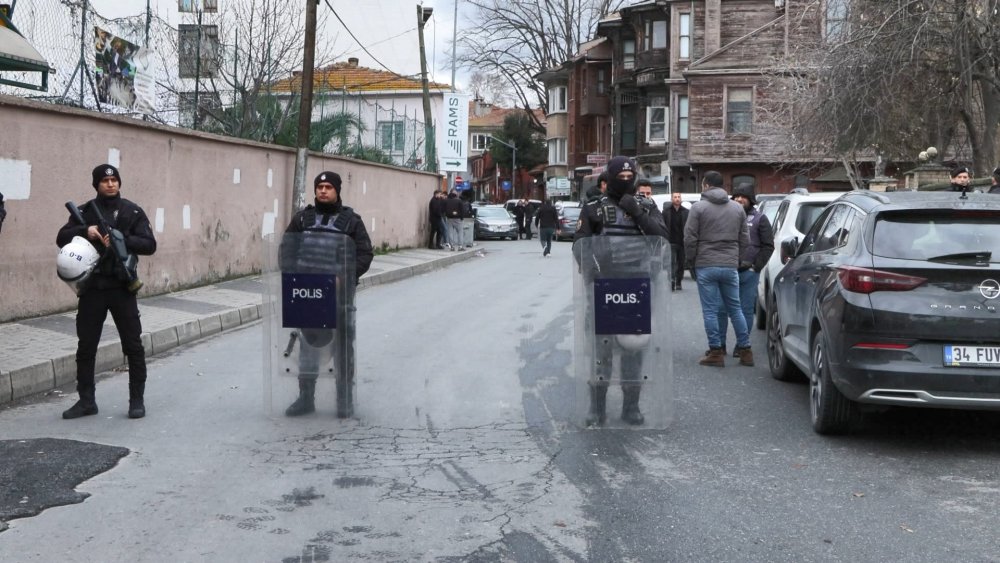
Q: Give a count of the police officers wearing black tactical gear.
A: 3